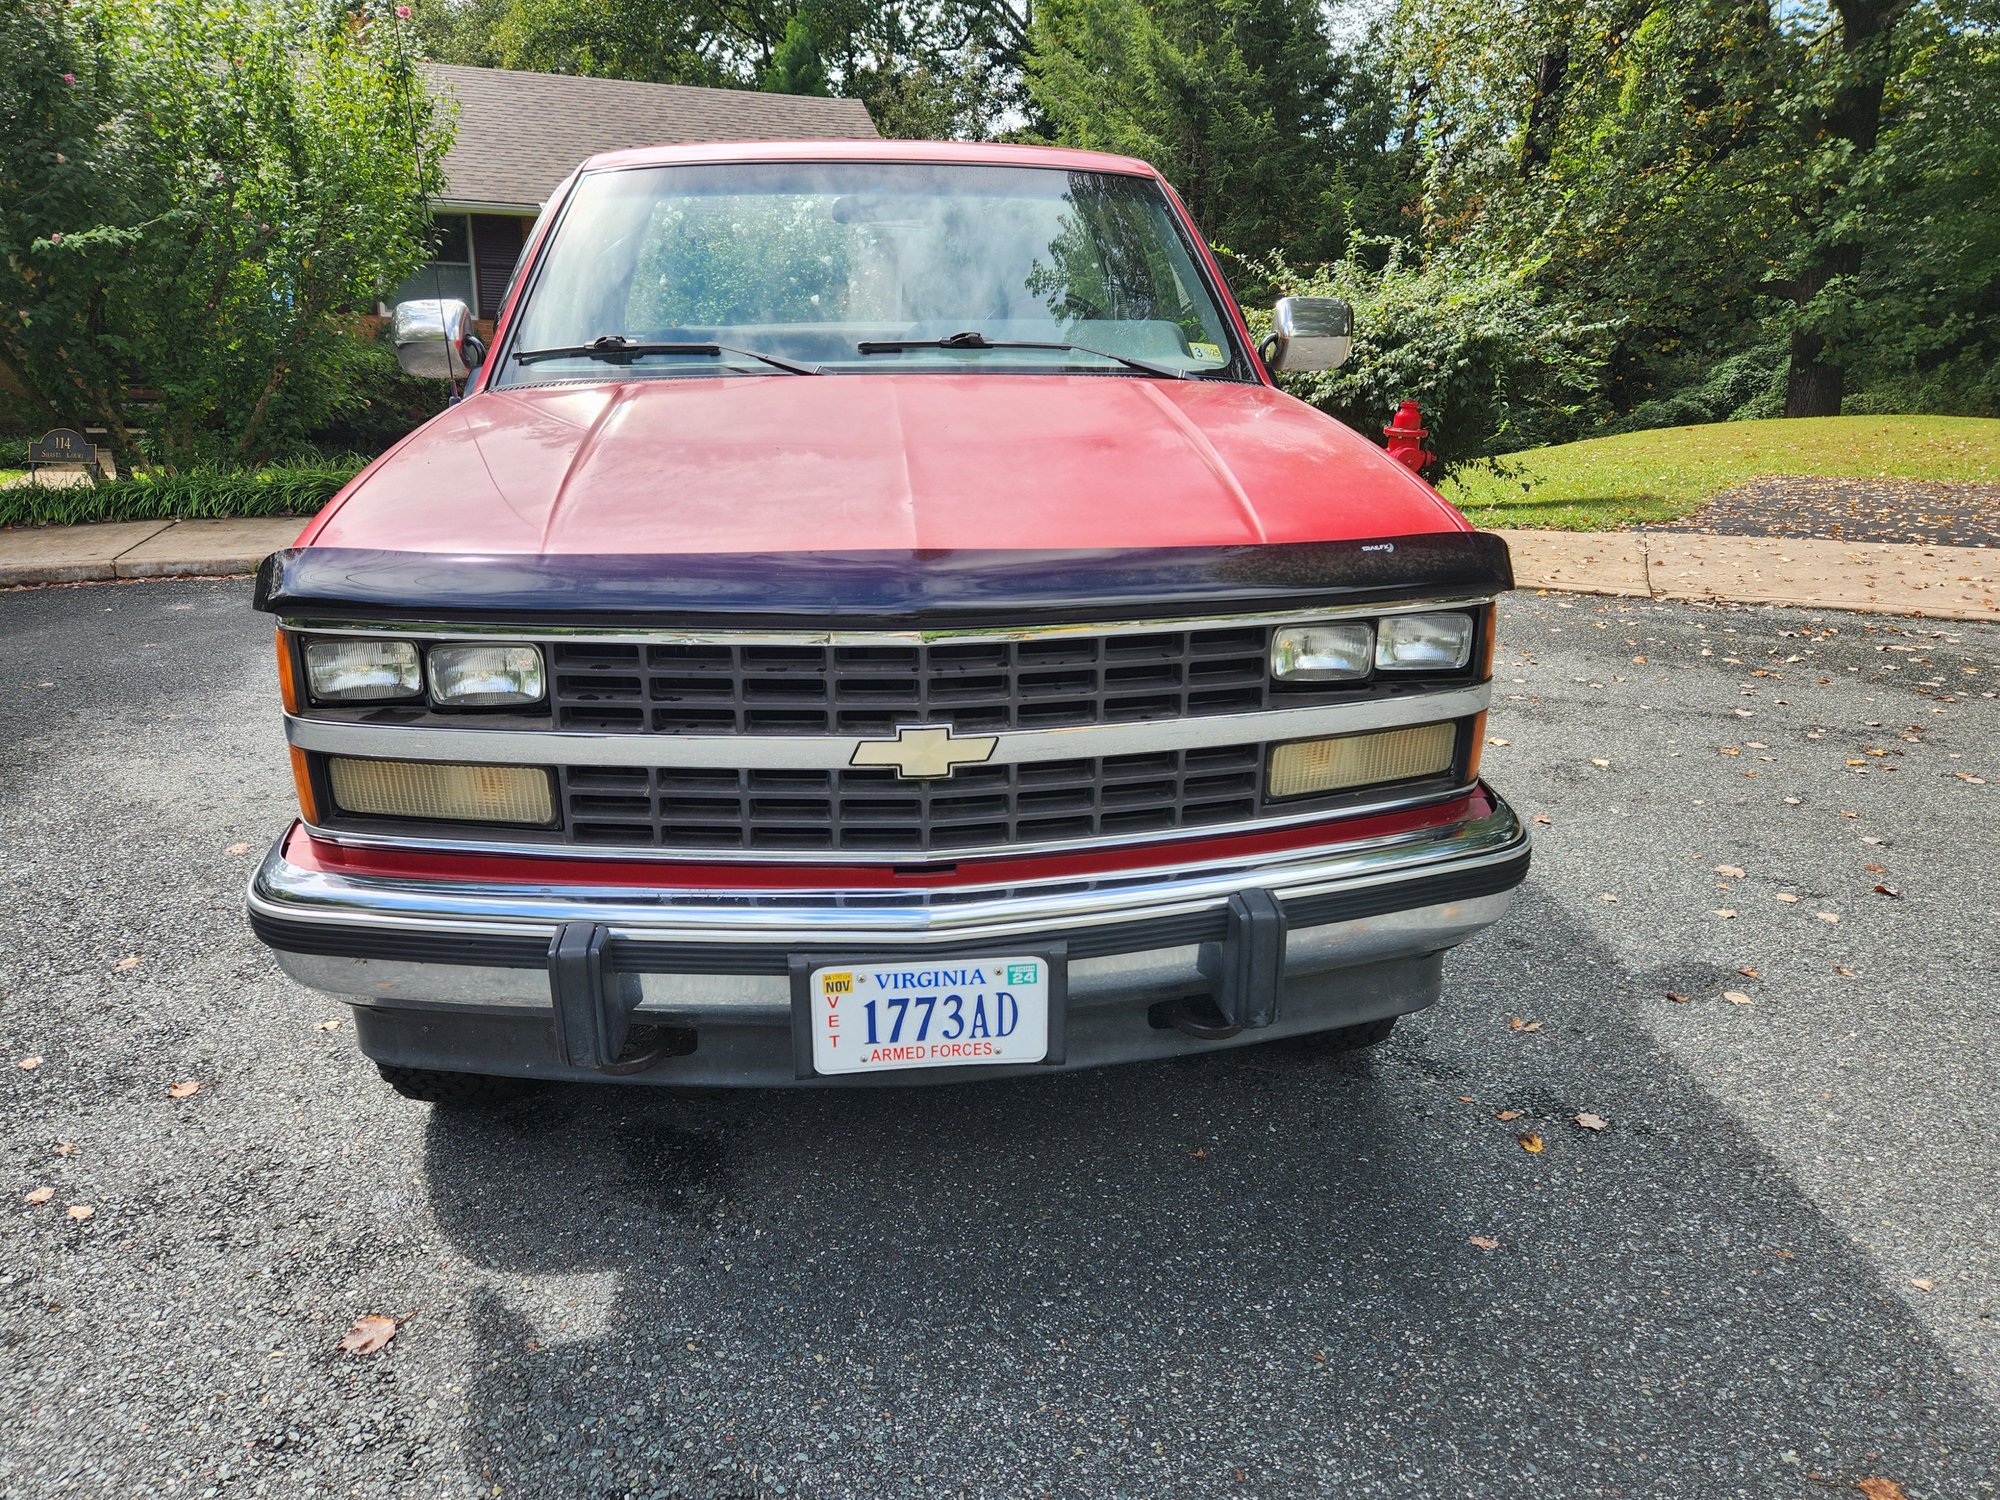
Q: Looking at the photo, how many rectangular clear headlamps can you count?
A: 4